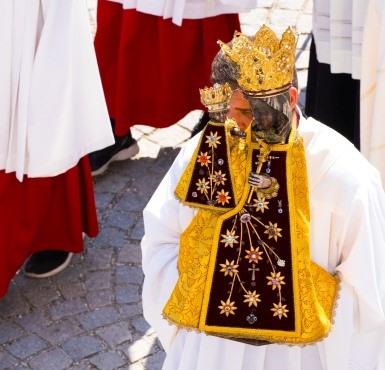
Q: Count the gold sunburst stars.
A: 14